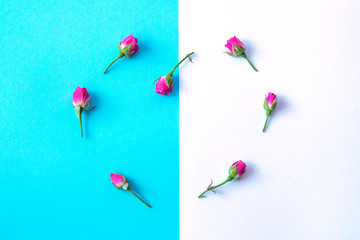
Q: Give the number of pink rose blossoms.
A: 7